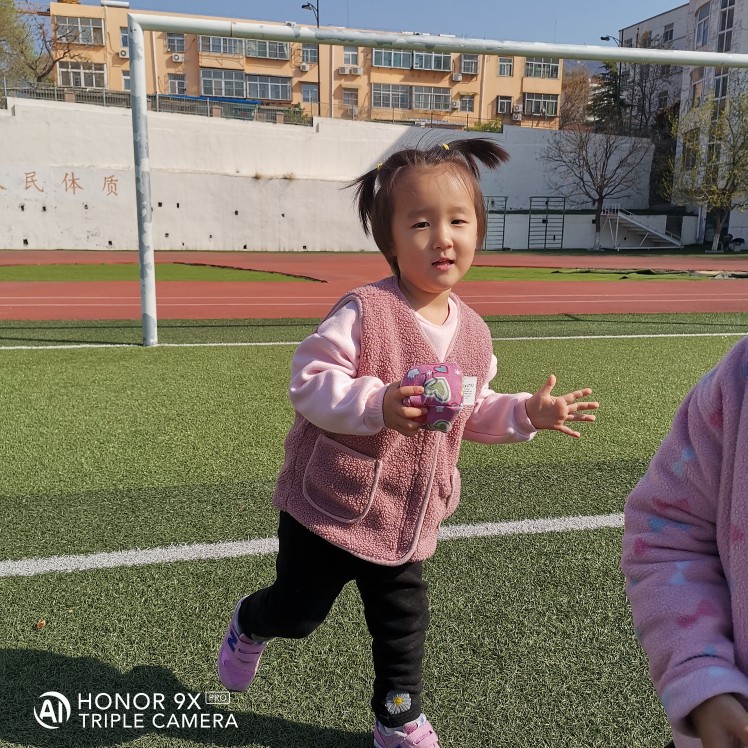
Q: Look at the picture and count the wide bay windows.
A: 12